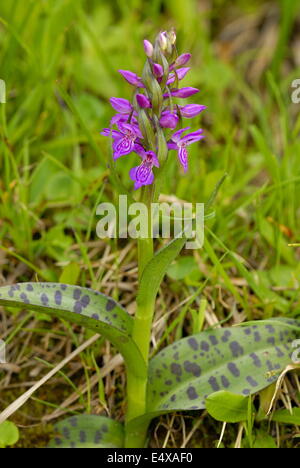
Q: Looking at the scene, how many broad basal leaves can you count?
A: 3